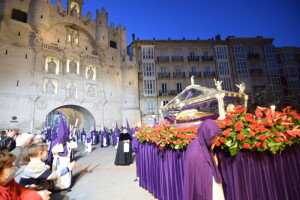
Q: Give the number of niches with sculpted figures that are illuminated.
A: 8